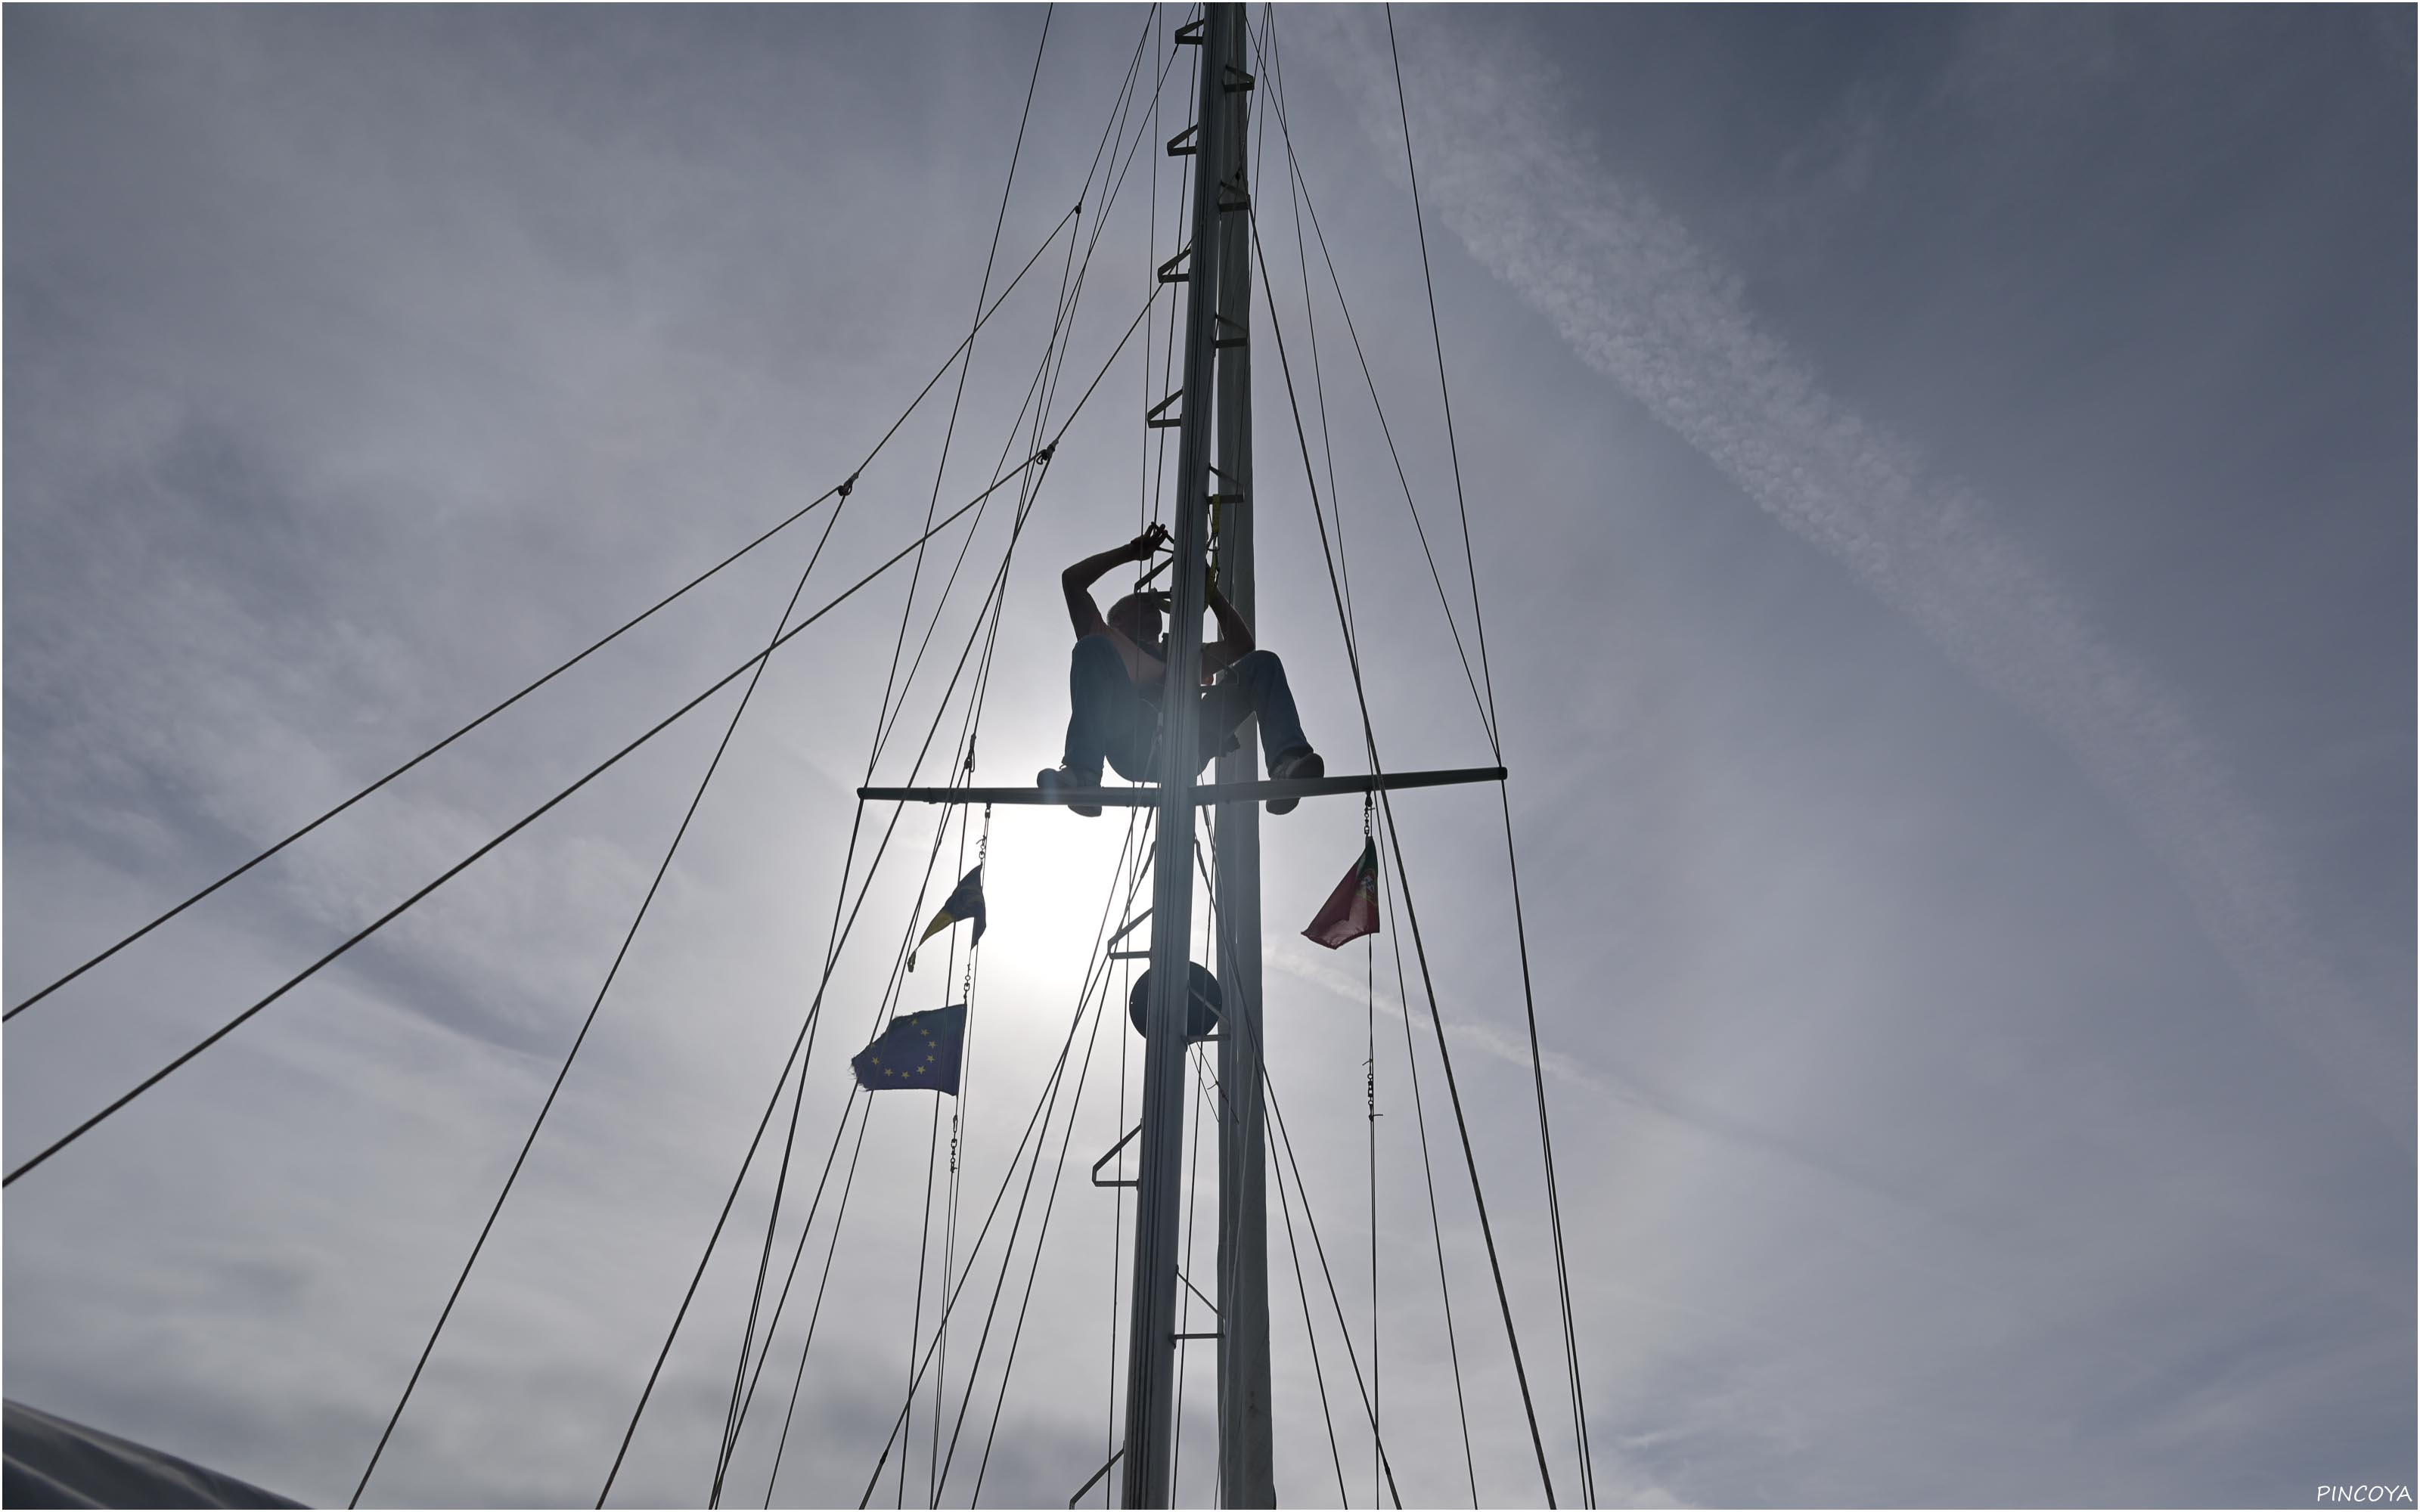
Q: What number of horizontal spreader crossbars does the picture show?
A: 1